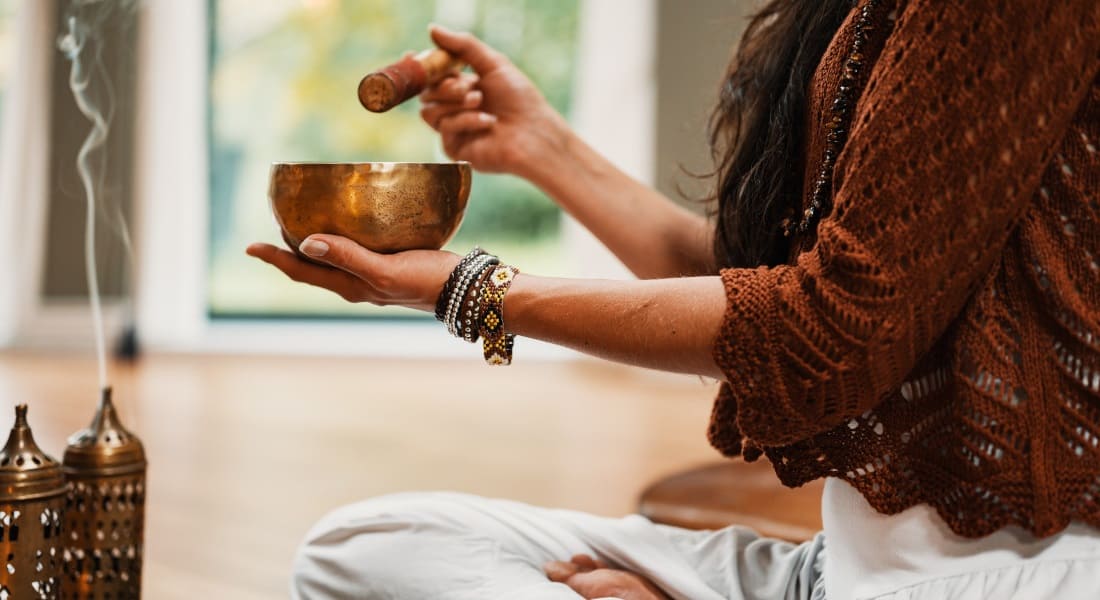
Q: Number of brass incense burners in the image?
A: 2